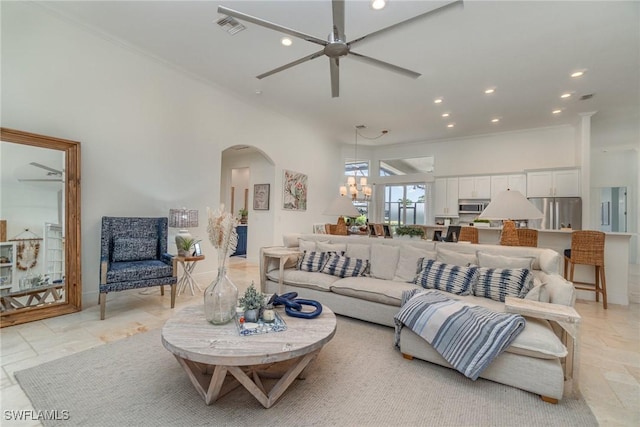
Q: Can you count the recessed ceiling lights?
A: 10